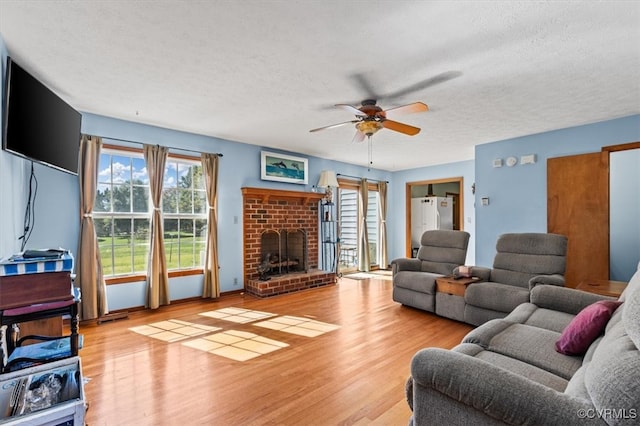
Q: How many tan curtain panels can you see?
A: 5